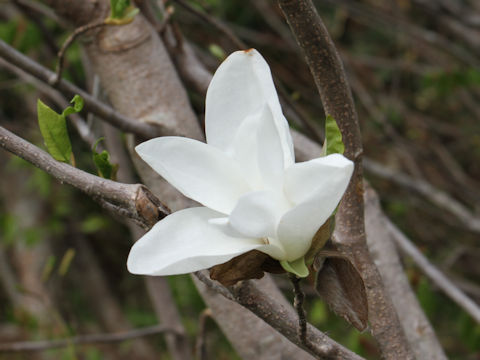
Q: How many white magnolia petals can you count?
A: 6